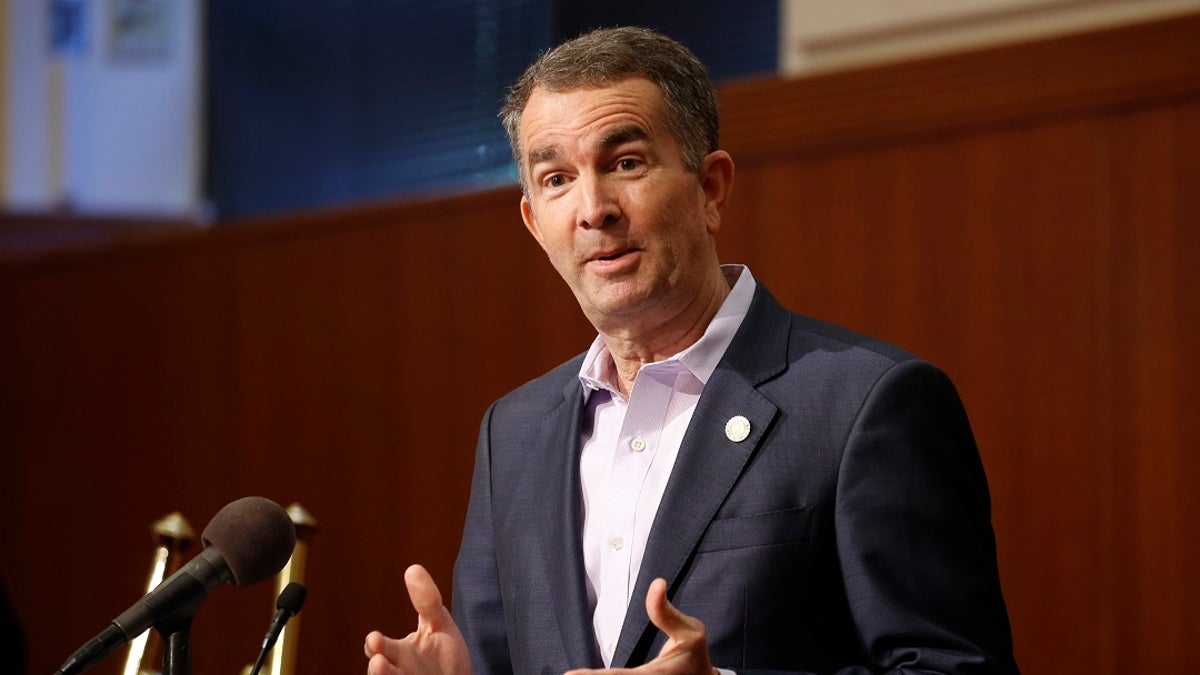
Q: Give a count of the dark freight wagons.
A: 0